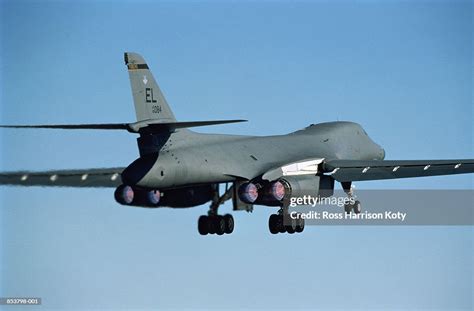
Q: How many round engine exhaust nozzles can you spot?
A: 4